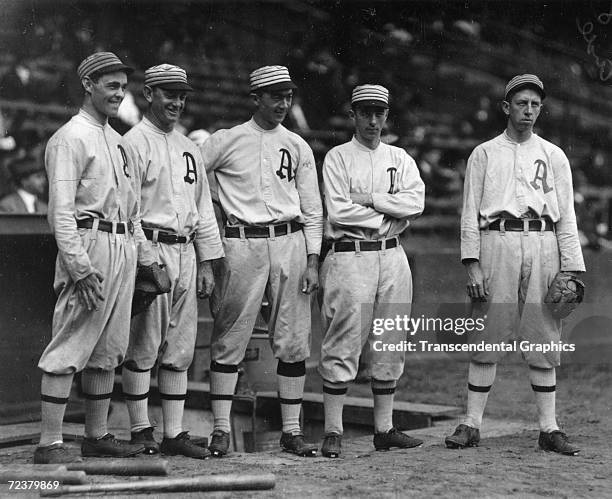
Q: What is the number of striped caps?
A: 5